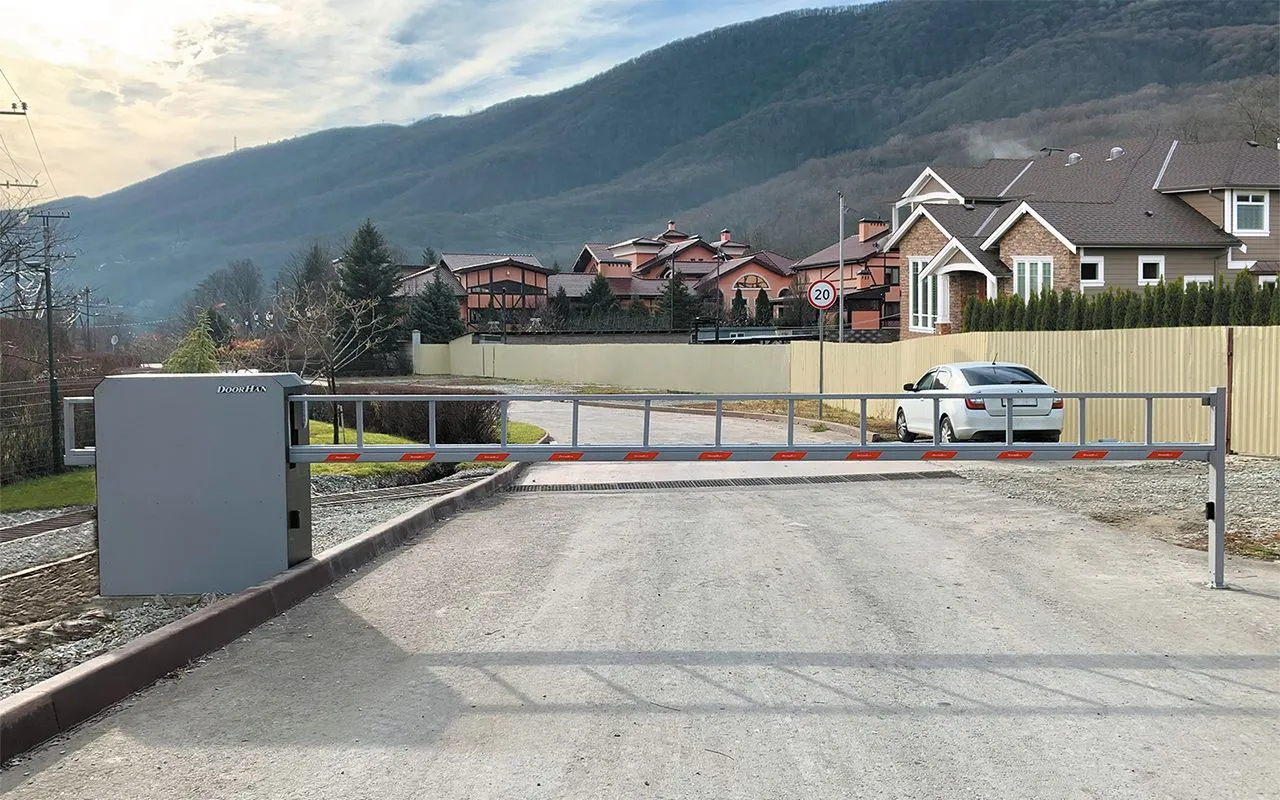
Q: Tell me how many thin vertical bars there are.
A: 12